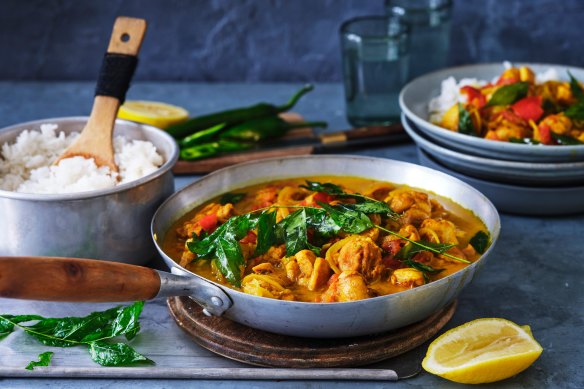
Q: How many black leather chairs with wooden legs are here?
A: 0